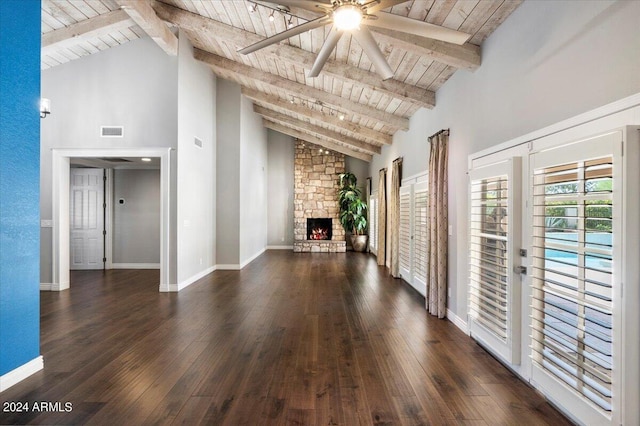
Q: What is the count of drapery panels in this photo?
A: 4